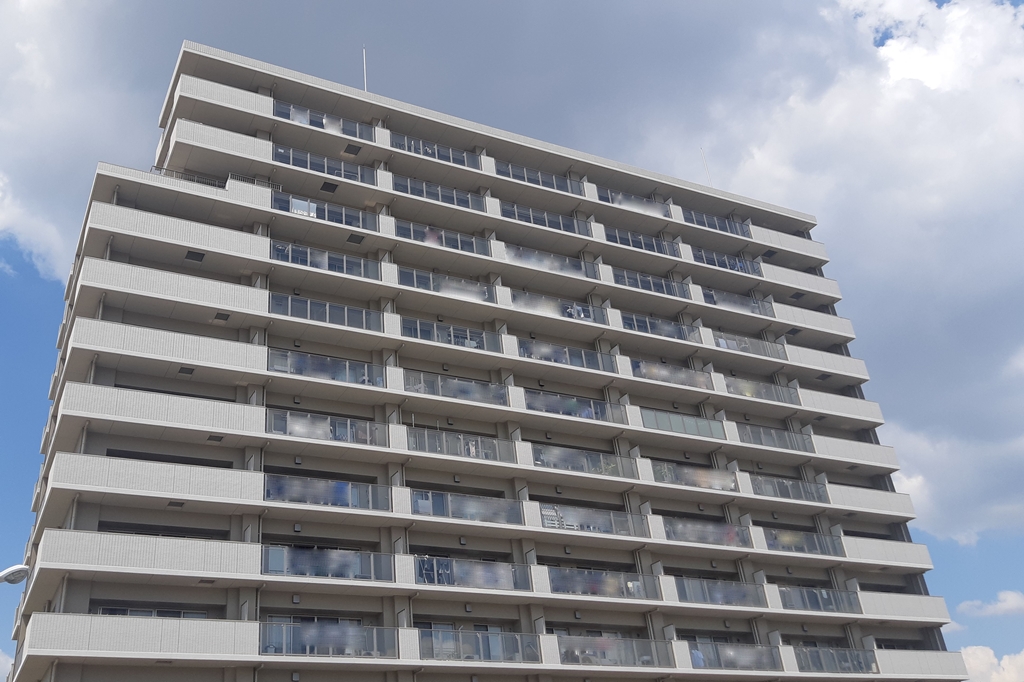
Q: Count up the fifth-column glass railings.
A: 10